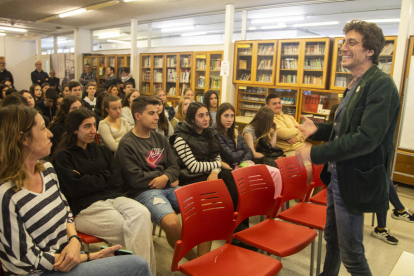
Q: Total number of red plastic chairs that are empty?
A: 4